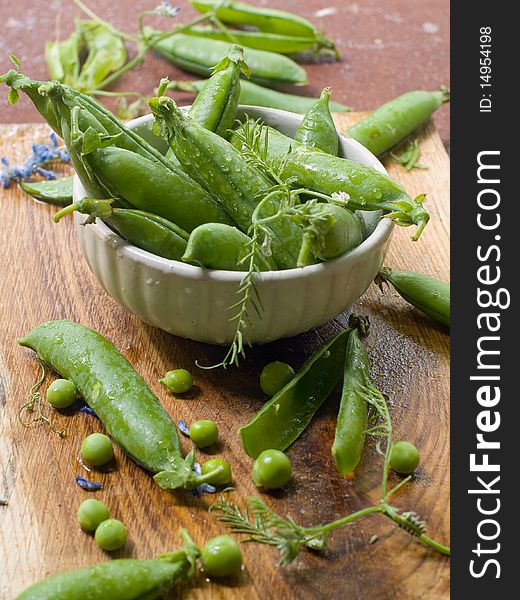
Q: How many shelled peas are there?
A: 11